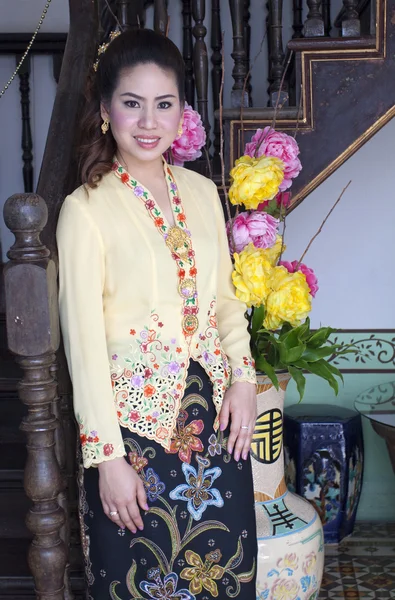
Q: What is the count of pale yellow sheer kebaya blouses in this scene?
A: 1